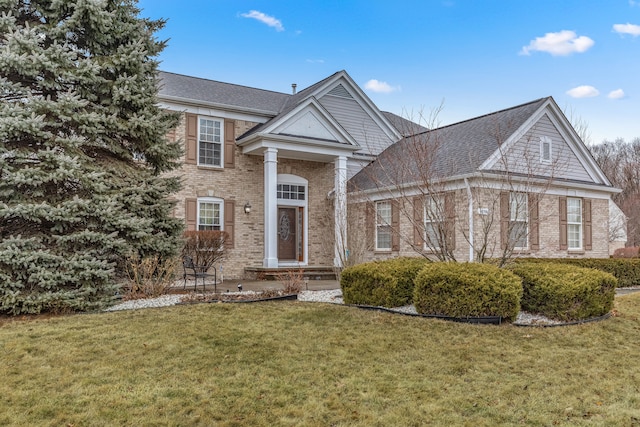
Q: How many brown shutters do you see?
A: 12